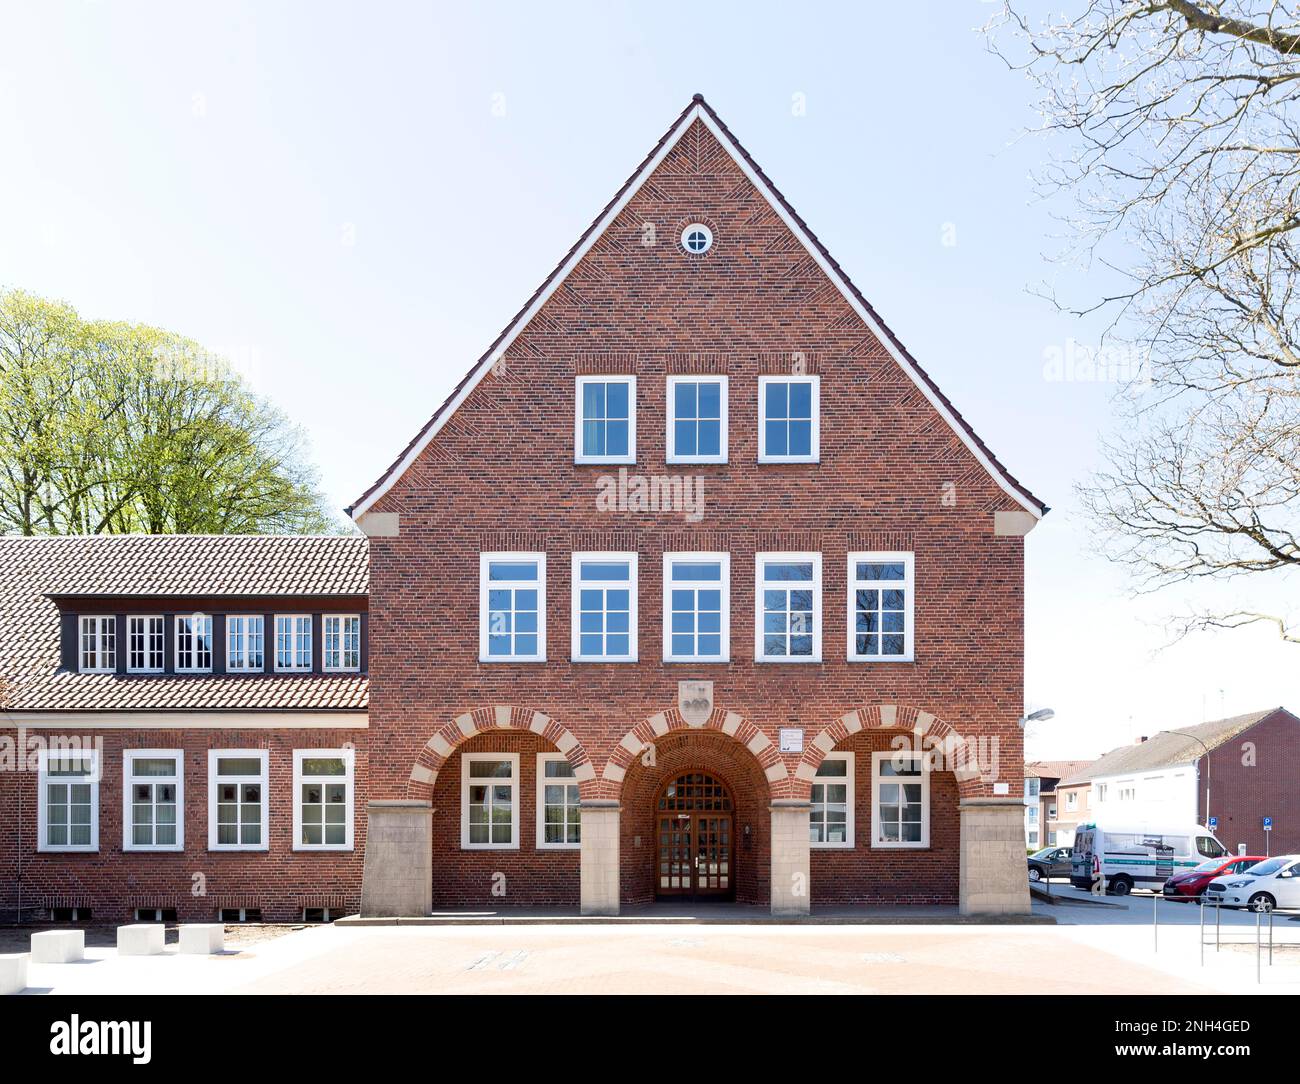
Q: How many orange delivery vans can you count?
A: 0